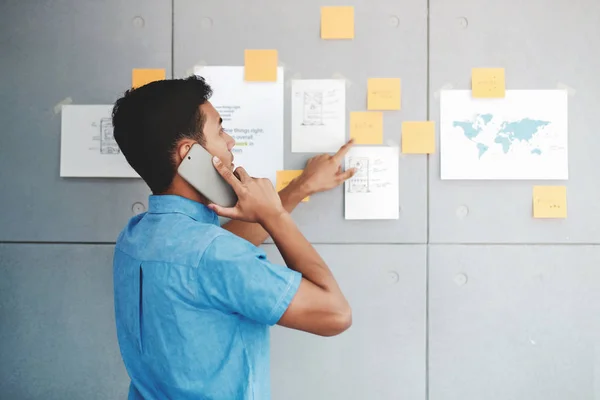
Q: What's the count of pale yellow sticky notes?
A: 9